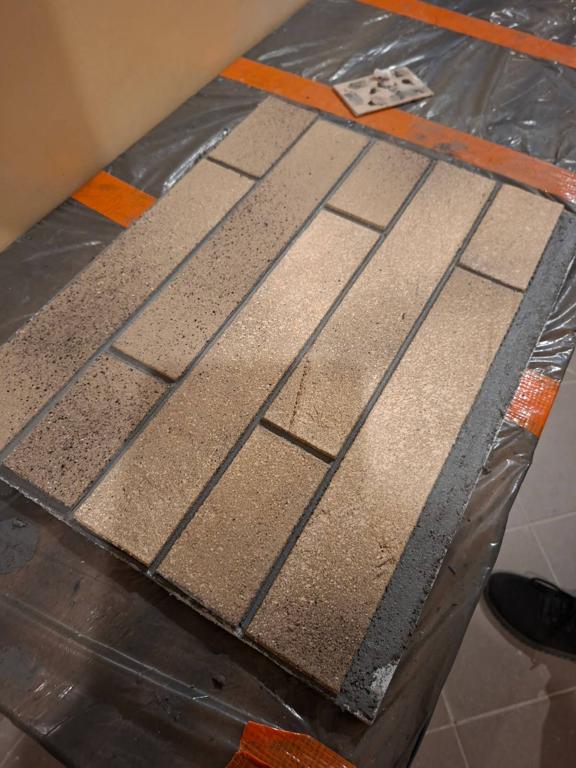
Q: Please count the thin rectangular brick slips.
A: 10